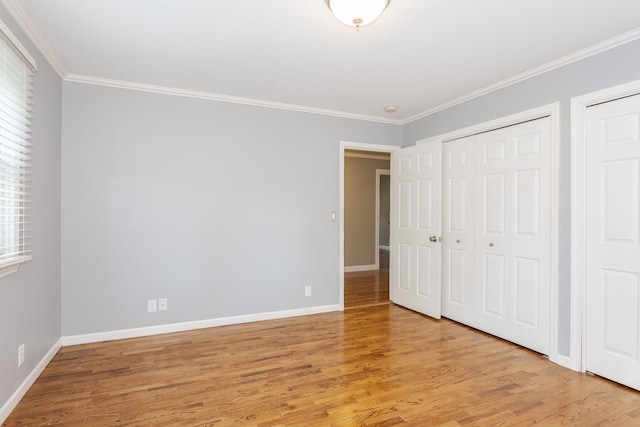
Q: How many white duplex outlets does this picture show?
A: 3